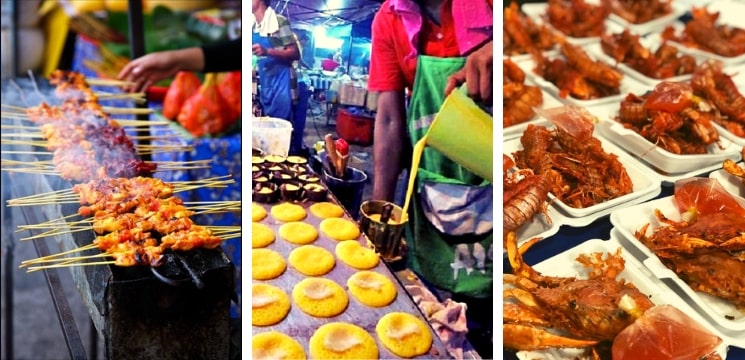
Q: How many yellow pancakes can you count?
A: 15